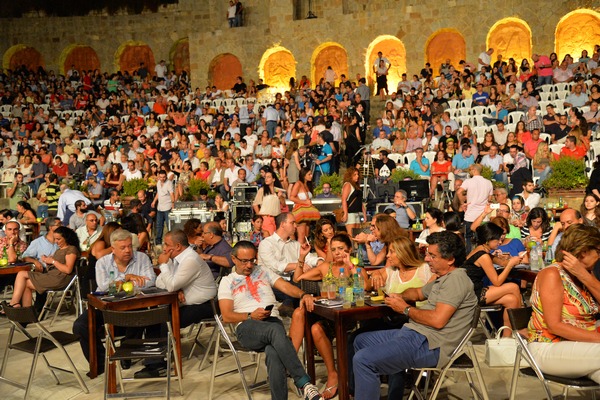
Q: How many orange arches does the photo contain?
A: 11